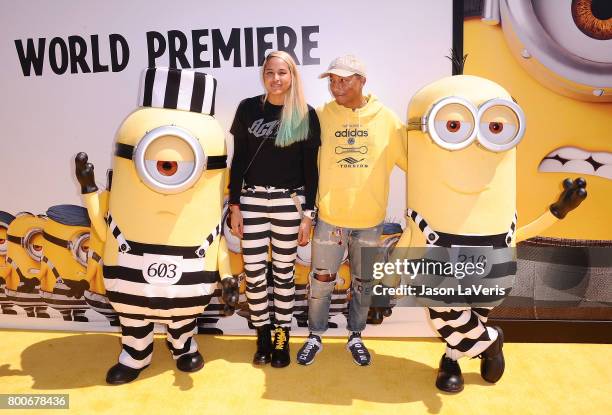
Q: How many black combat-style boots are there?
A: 2